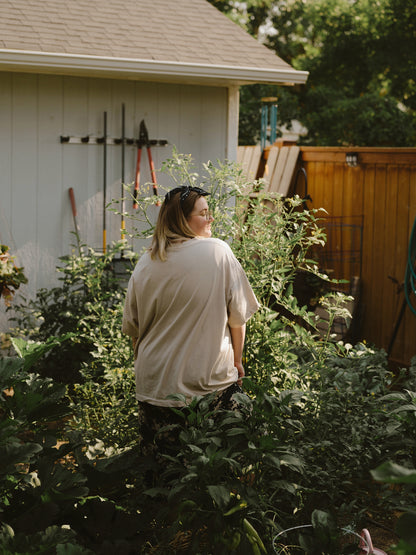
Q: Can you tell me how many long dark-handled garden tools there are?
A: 2